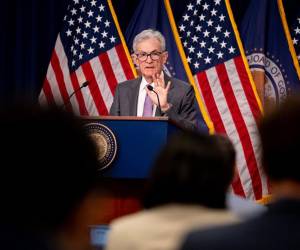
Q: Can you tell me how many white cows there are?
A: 0